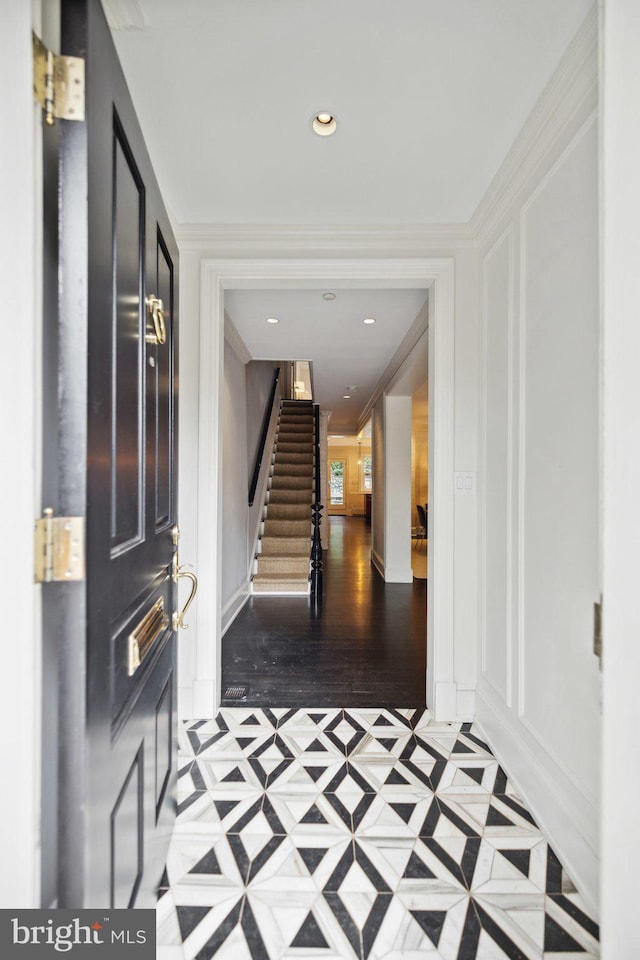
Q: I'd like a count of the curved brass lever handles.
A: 1